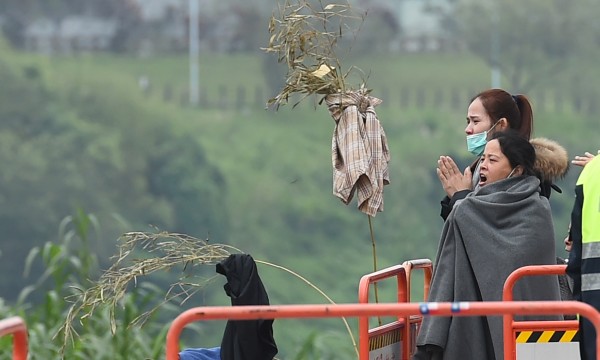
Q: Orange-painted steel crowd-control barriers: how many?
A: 5